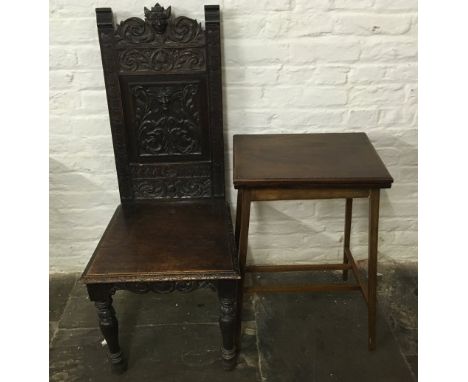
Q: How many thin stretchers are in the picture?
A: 3